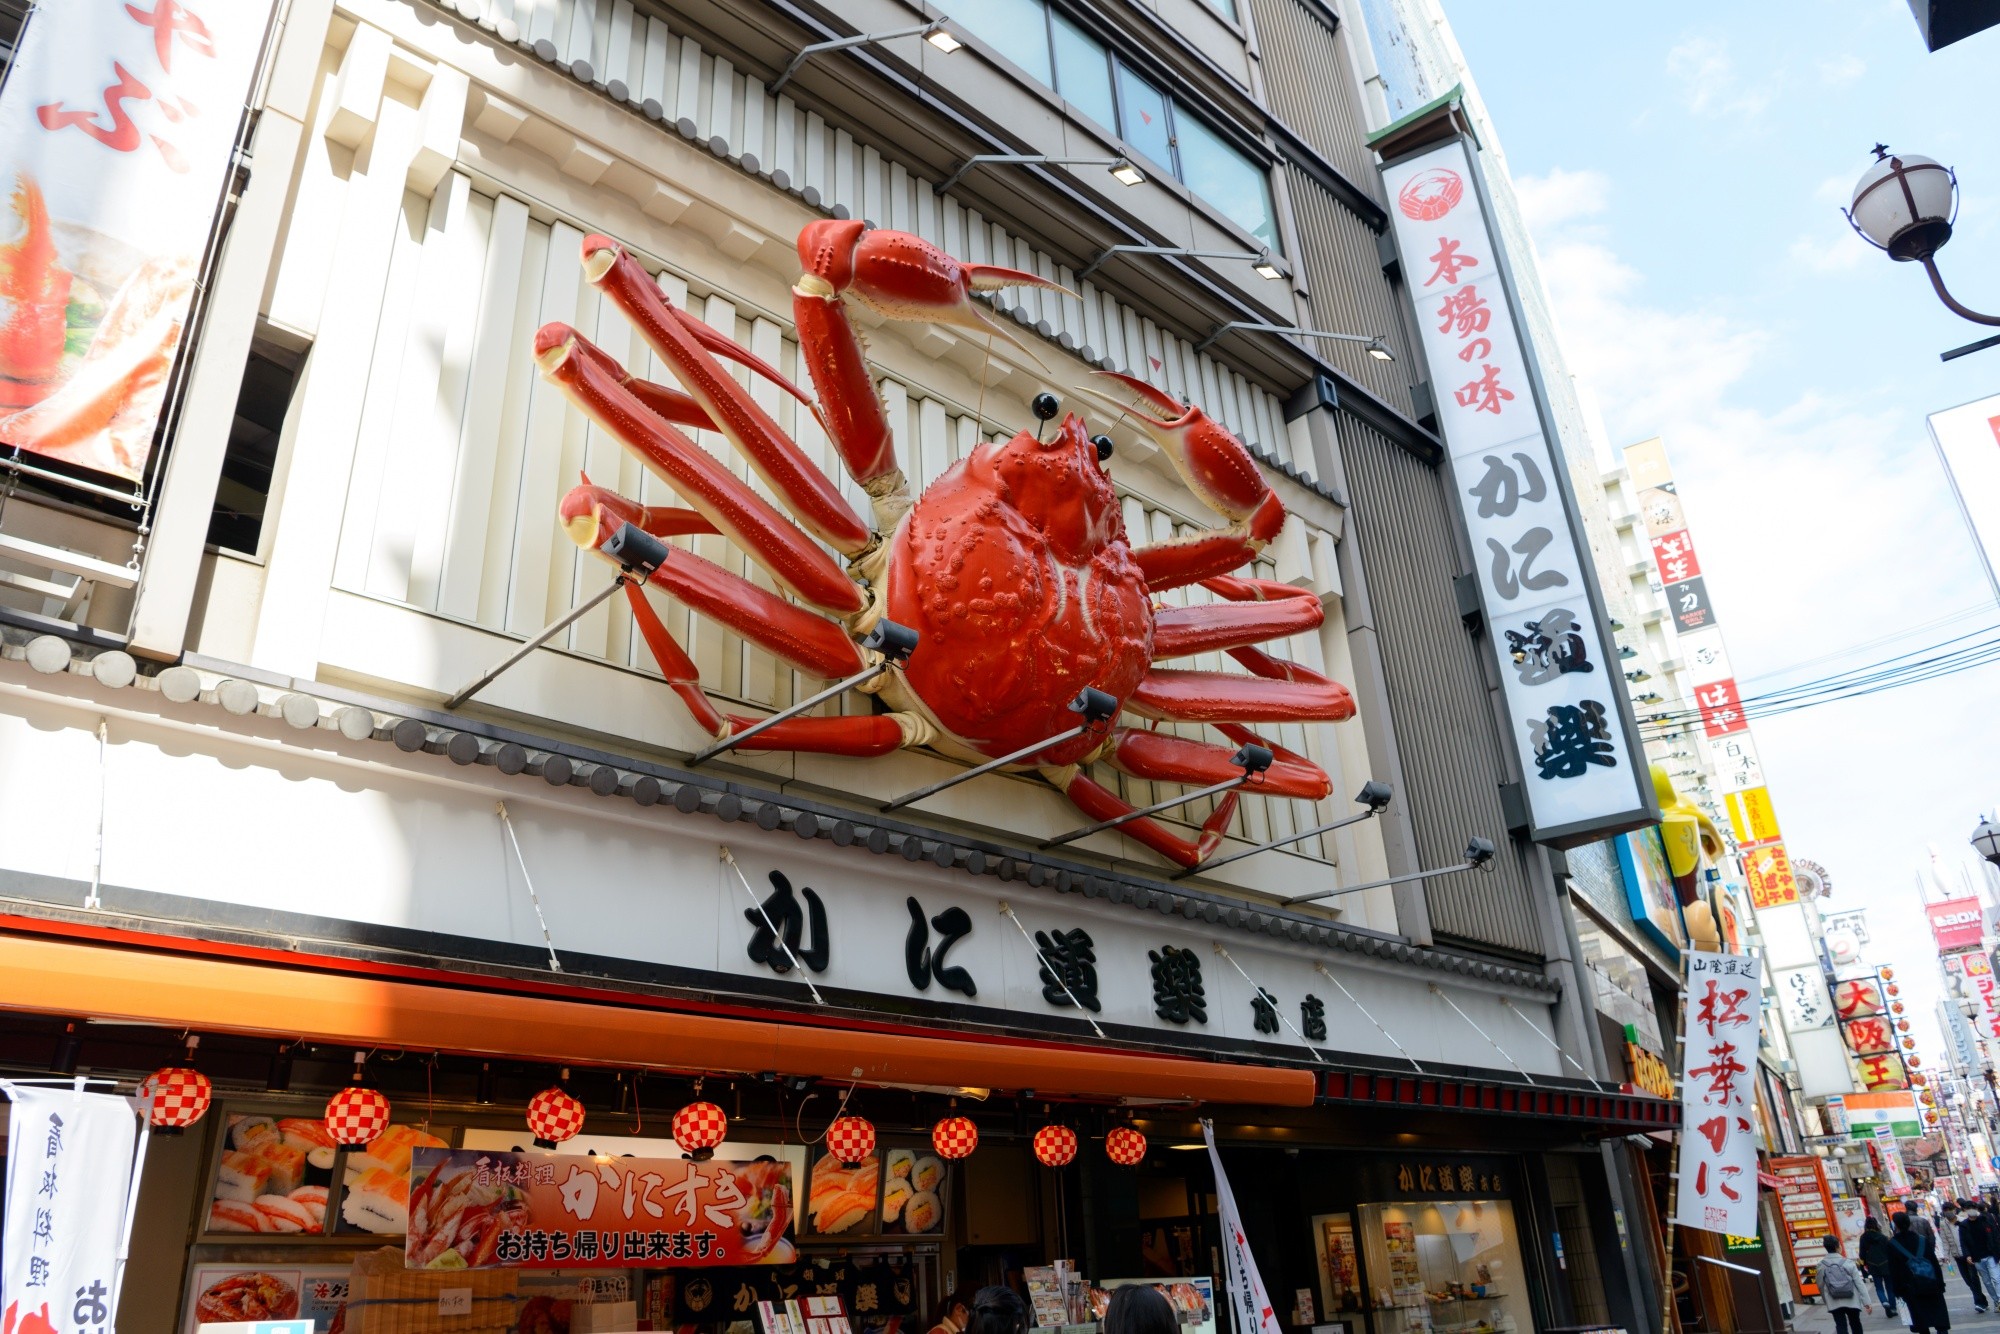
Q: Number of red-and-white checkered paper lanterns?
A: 8